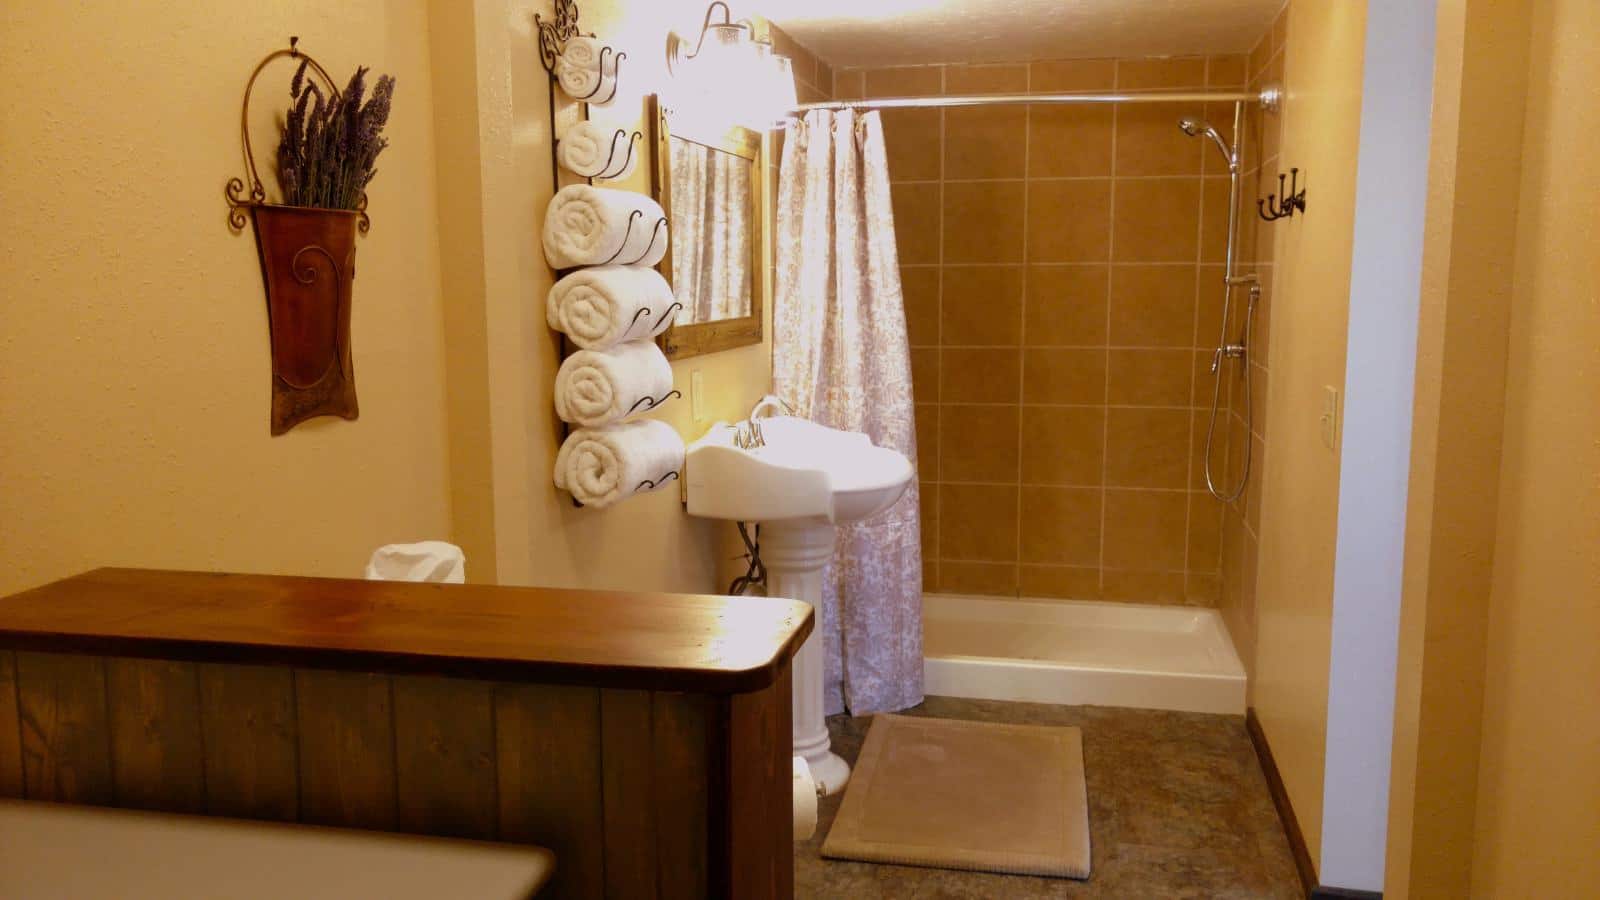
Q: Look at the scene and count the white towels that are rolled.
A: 7